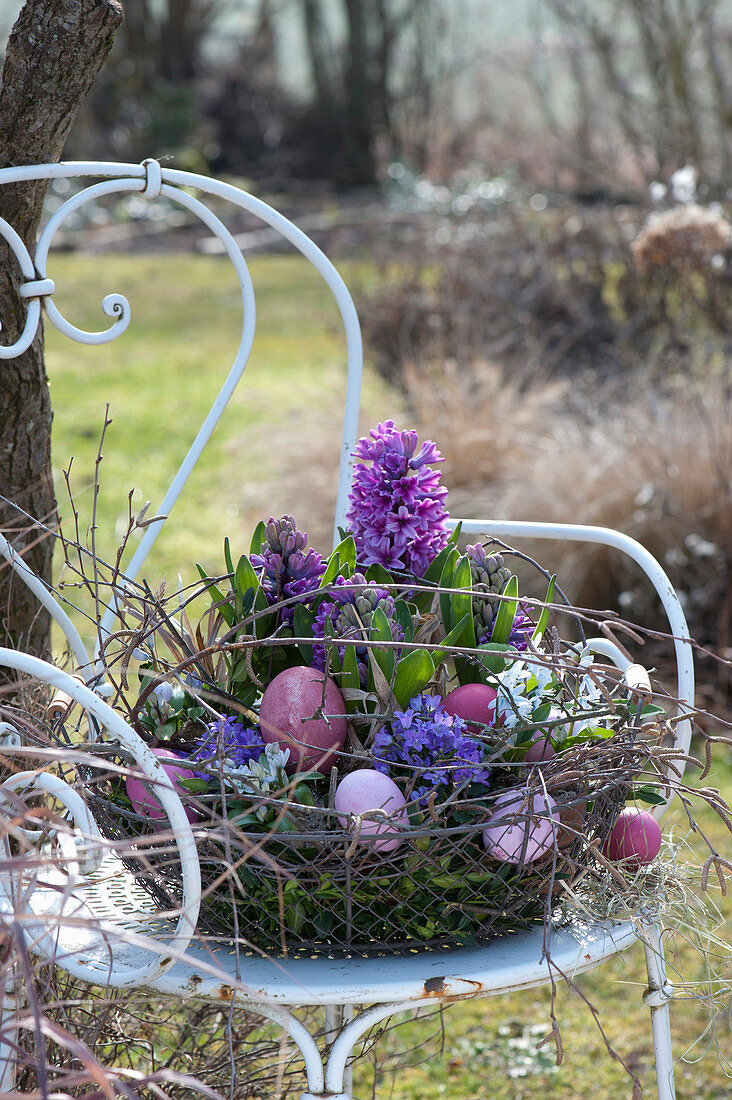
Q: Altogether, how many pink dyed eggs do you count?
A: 7